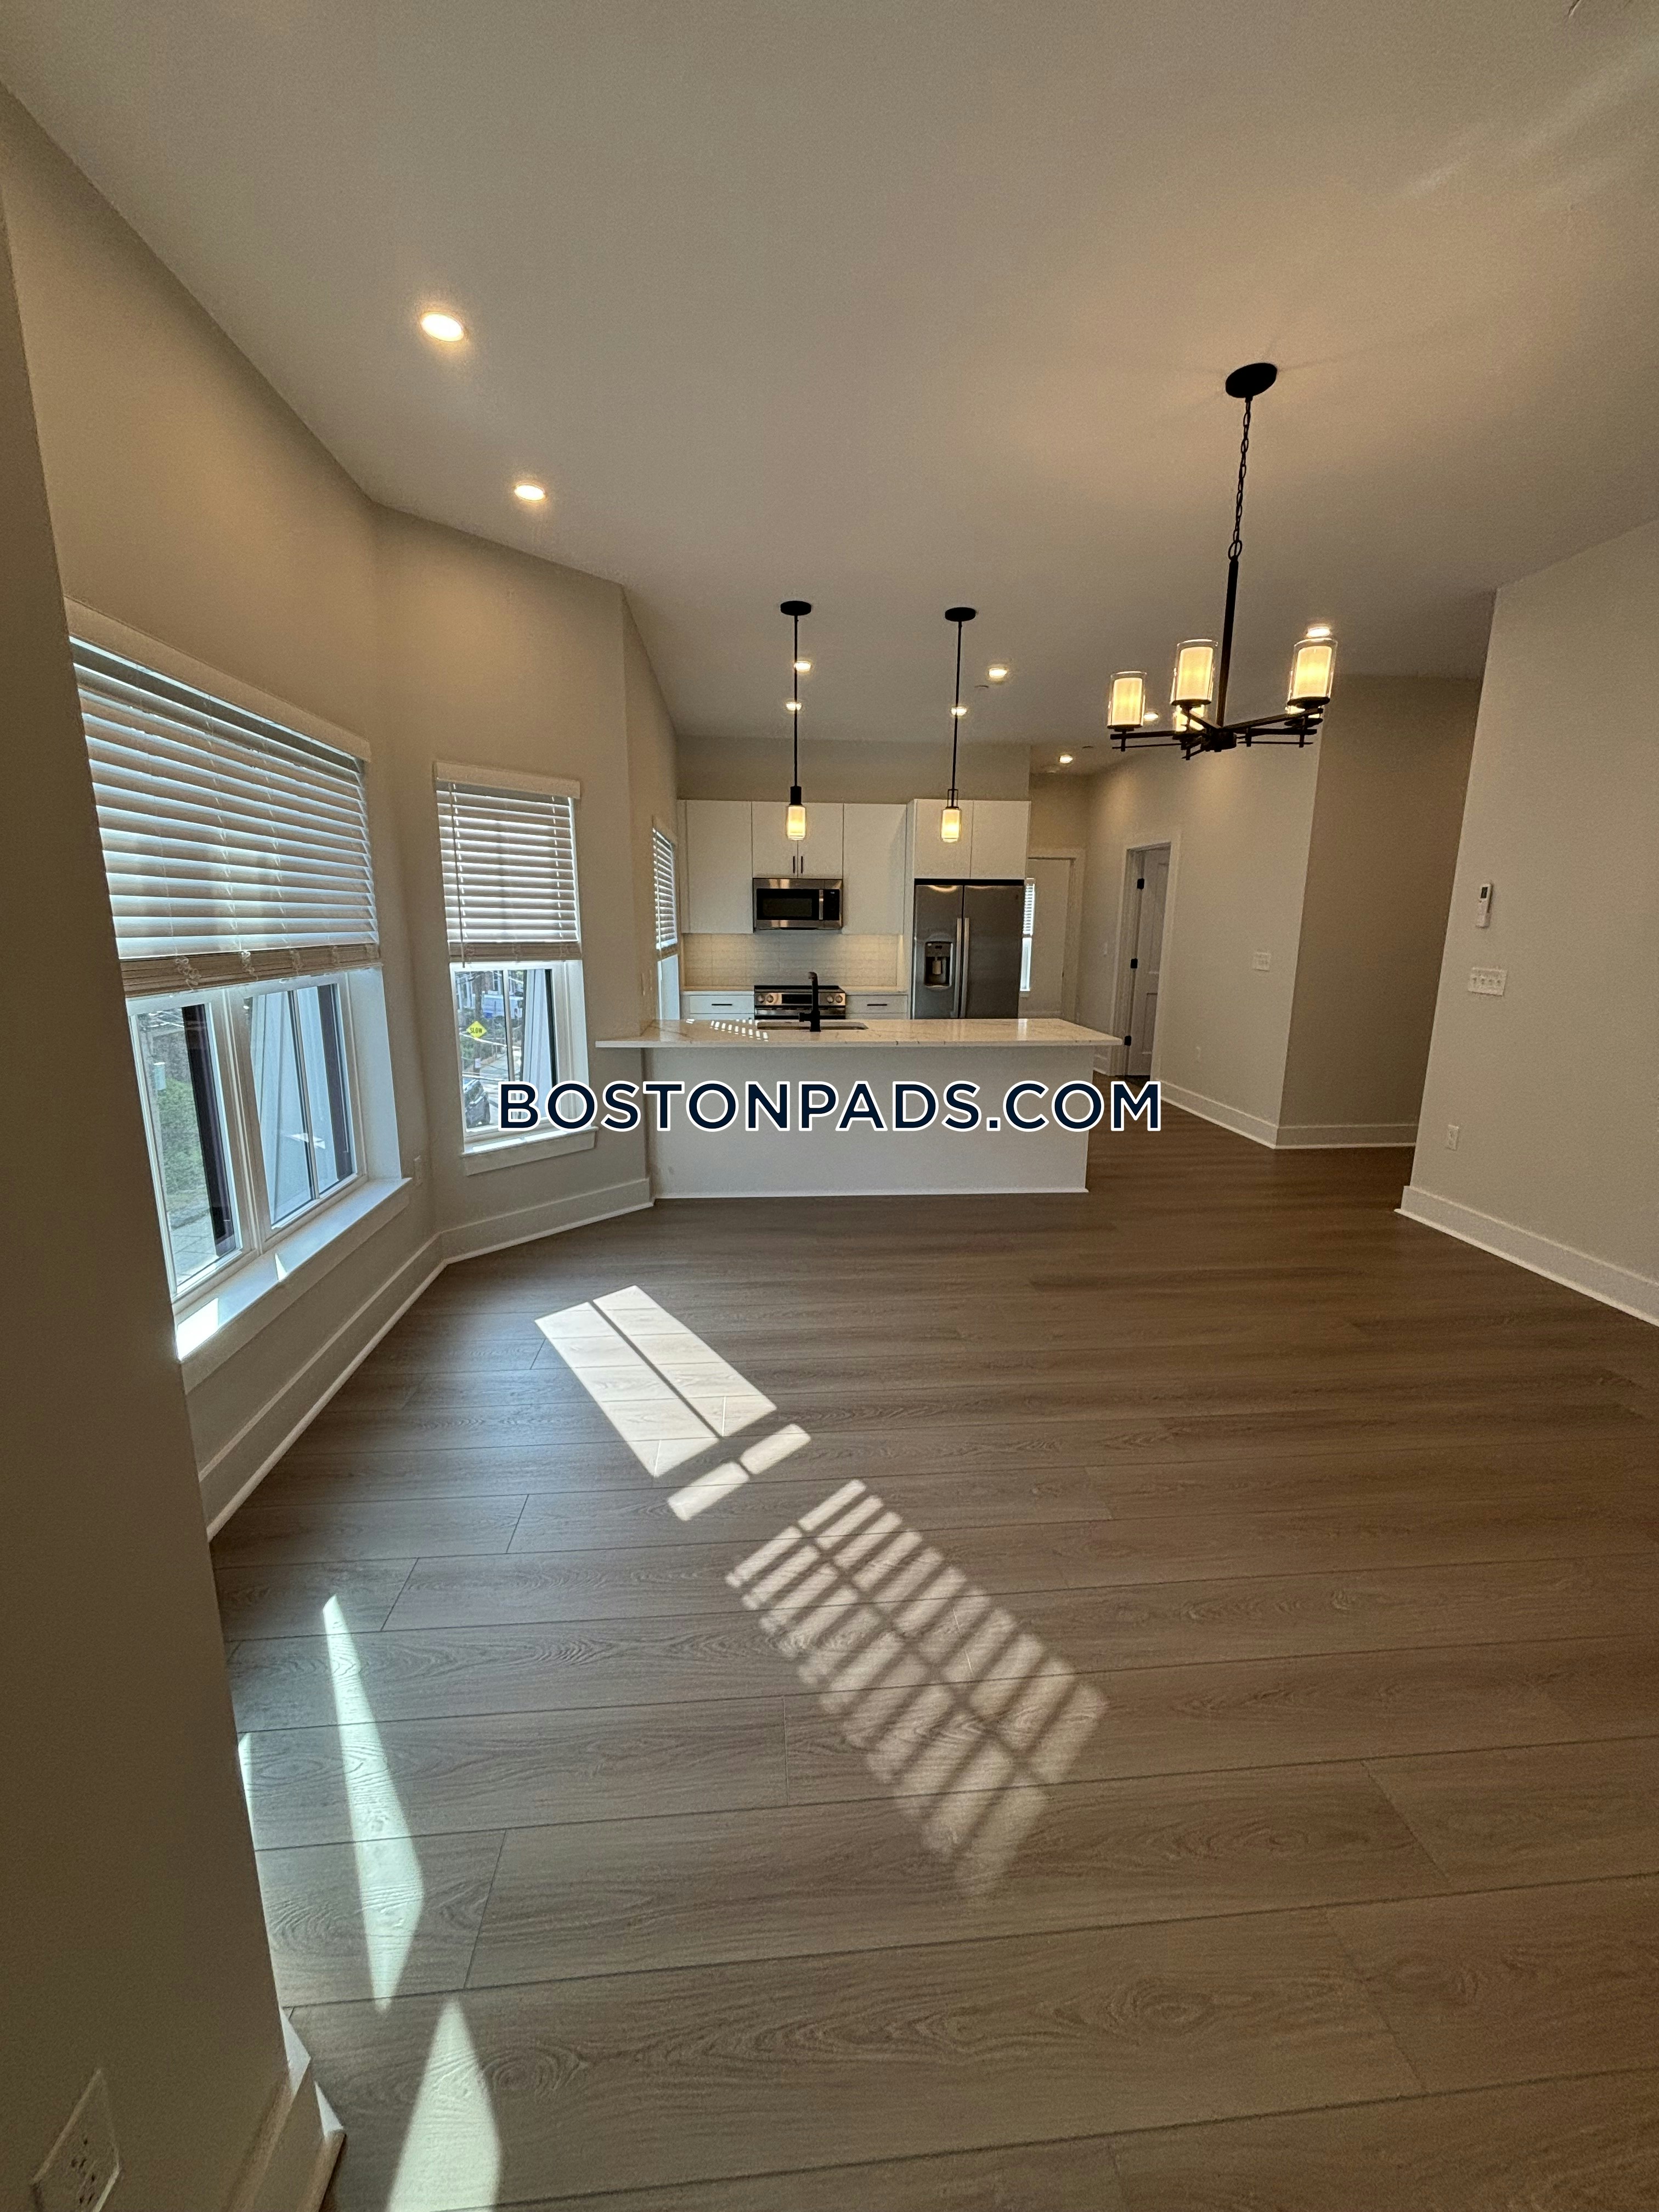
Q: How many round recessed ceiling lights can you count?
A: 9